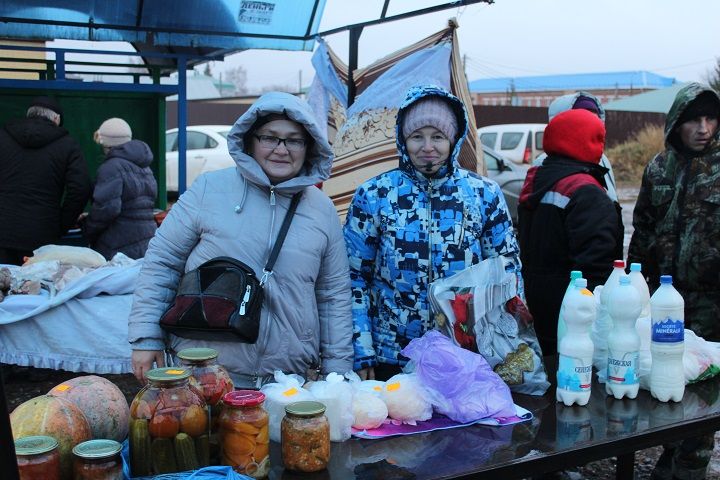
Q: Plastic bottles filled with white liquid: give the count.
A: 6